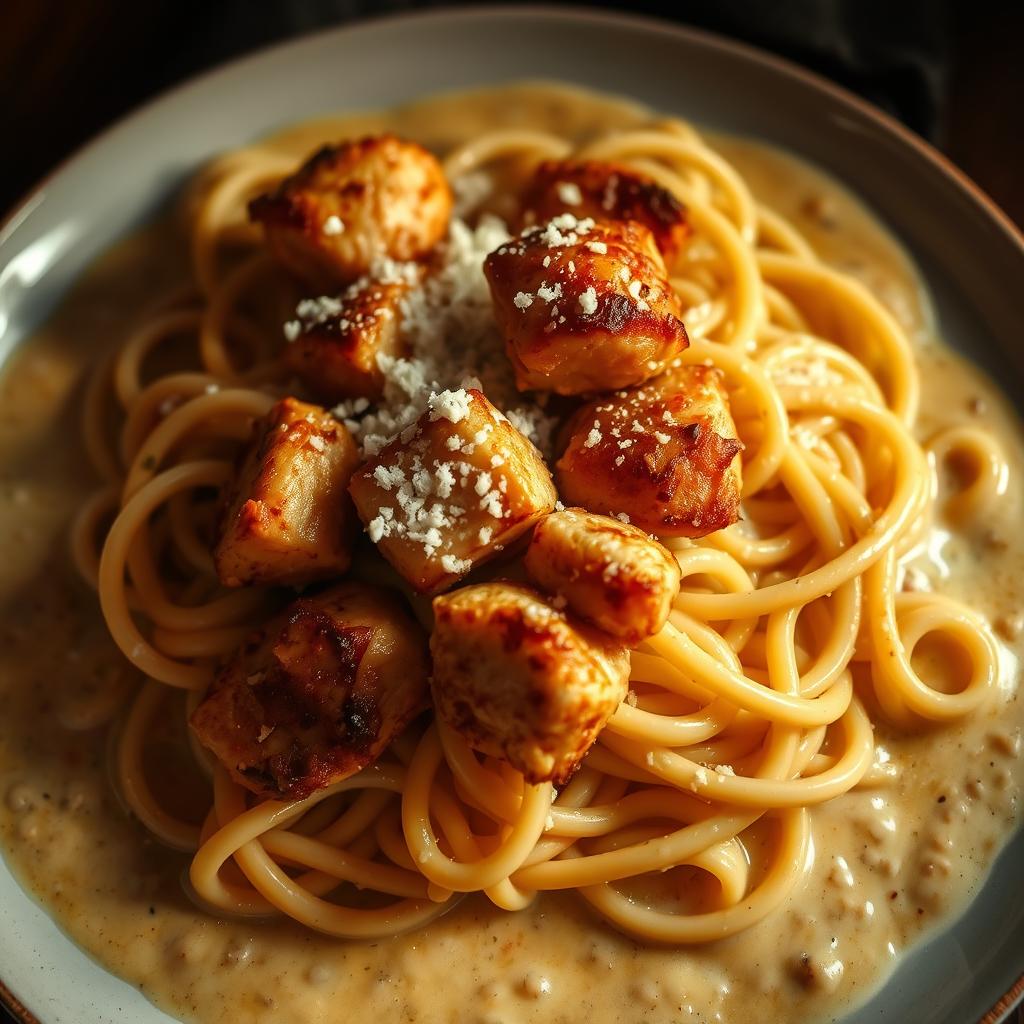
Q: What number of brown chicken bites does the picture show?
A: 10